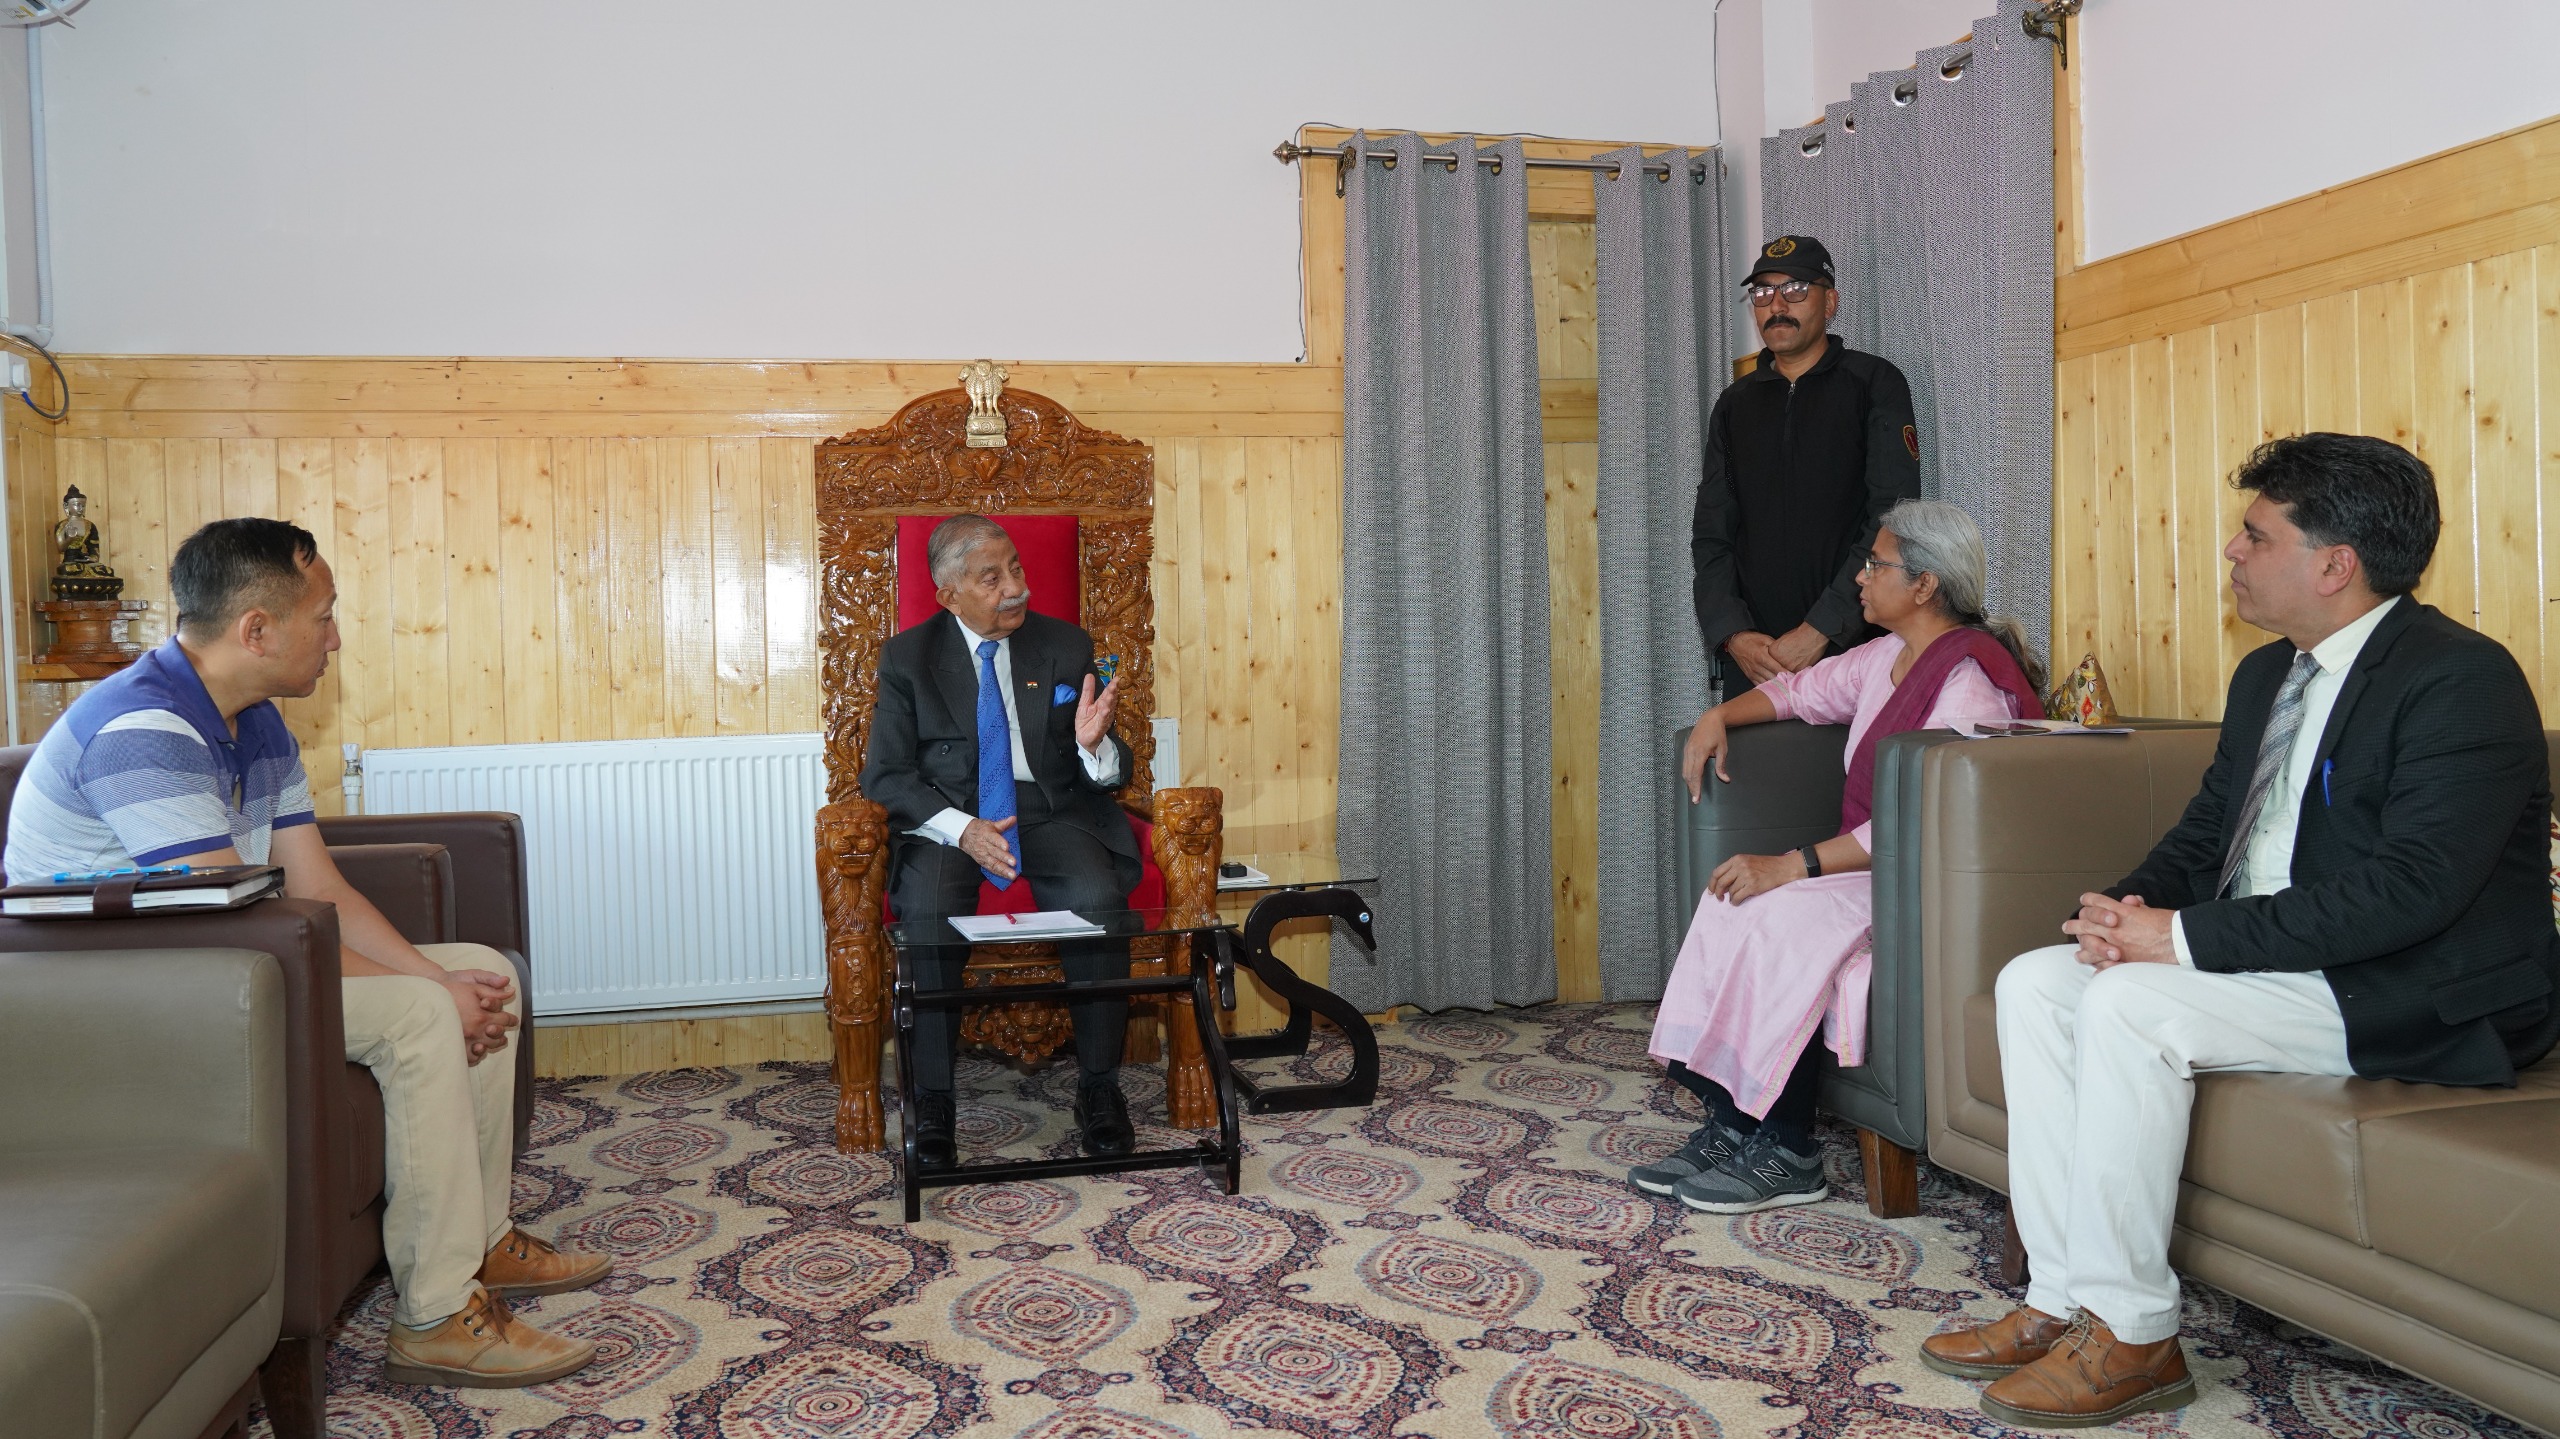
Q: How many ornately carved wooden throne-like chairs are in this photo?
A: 1